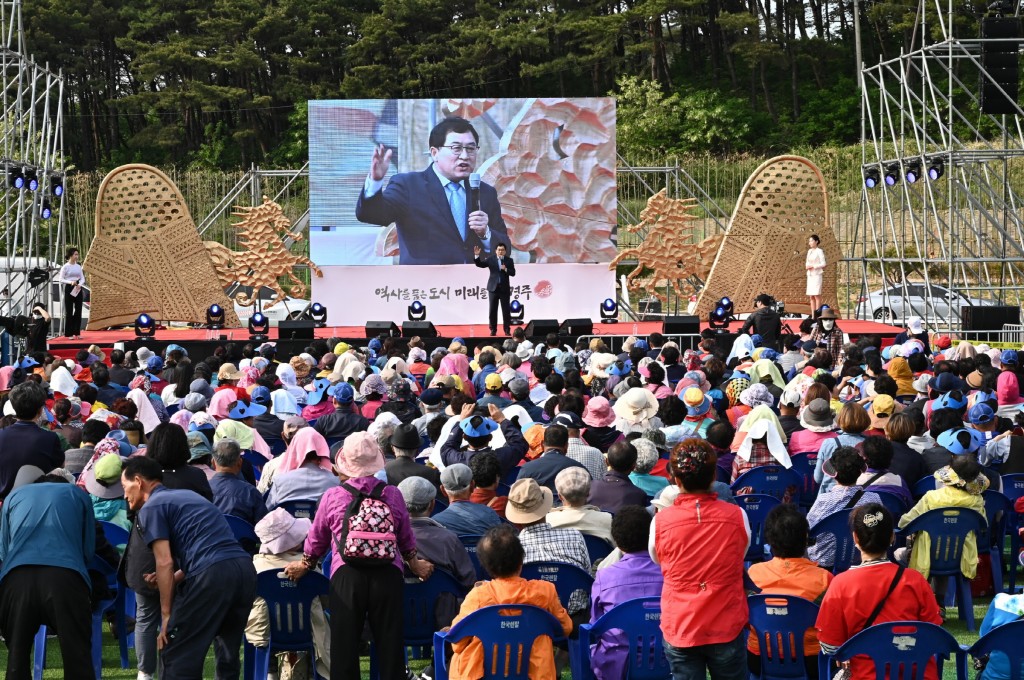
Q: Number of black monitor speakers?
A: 6